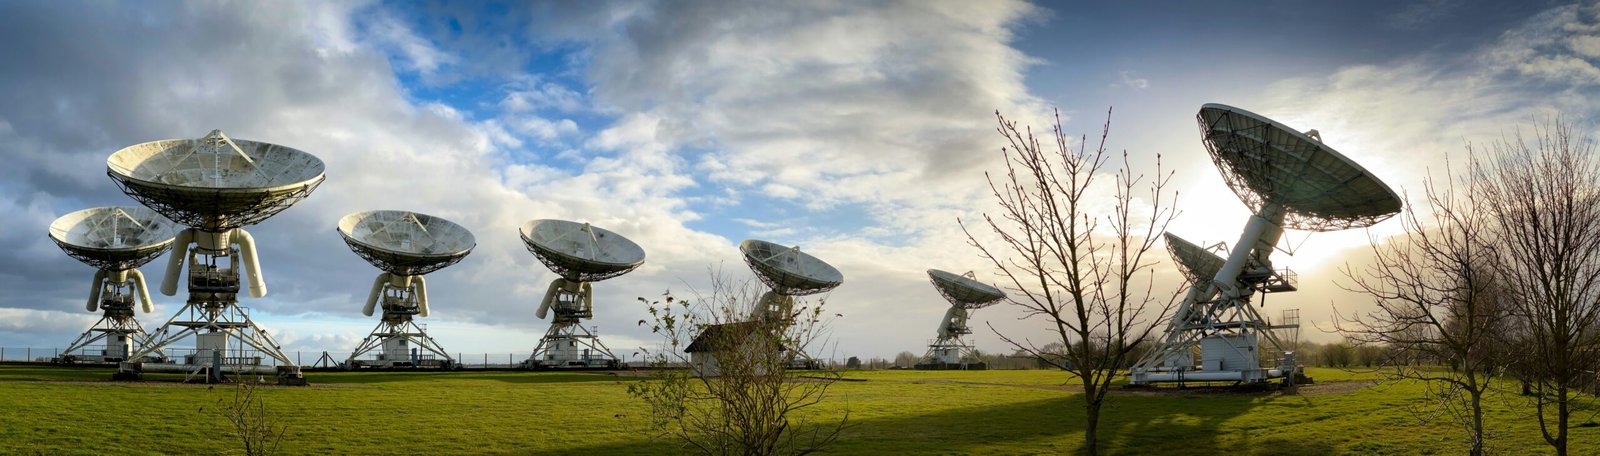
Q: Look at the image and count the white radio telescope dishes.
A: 8